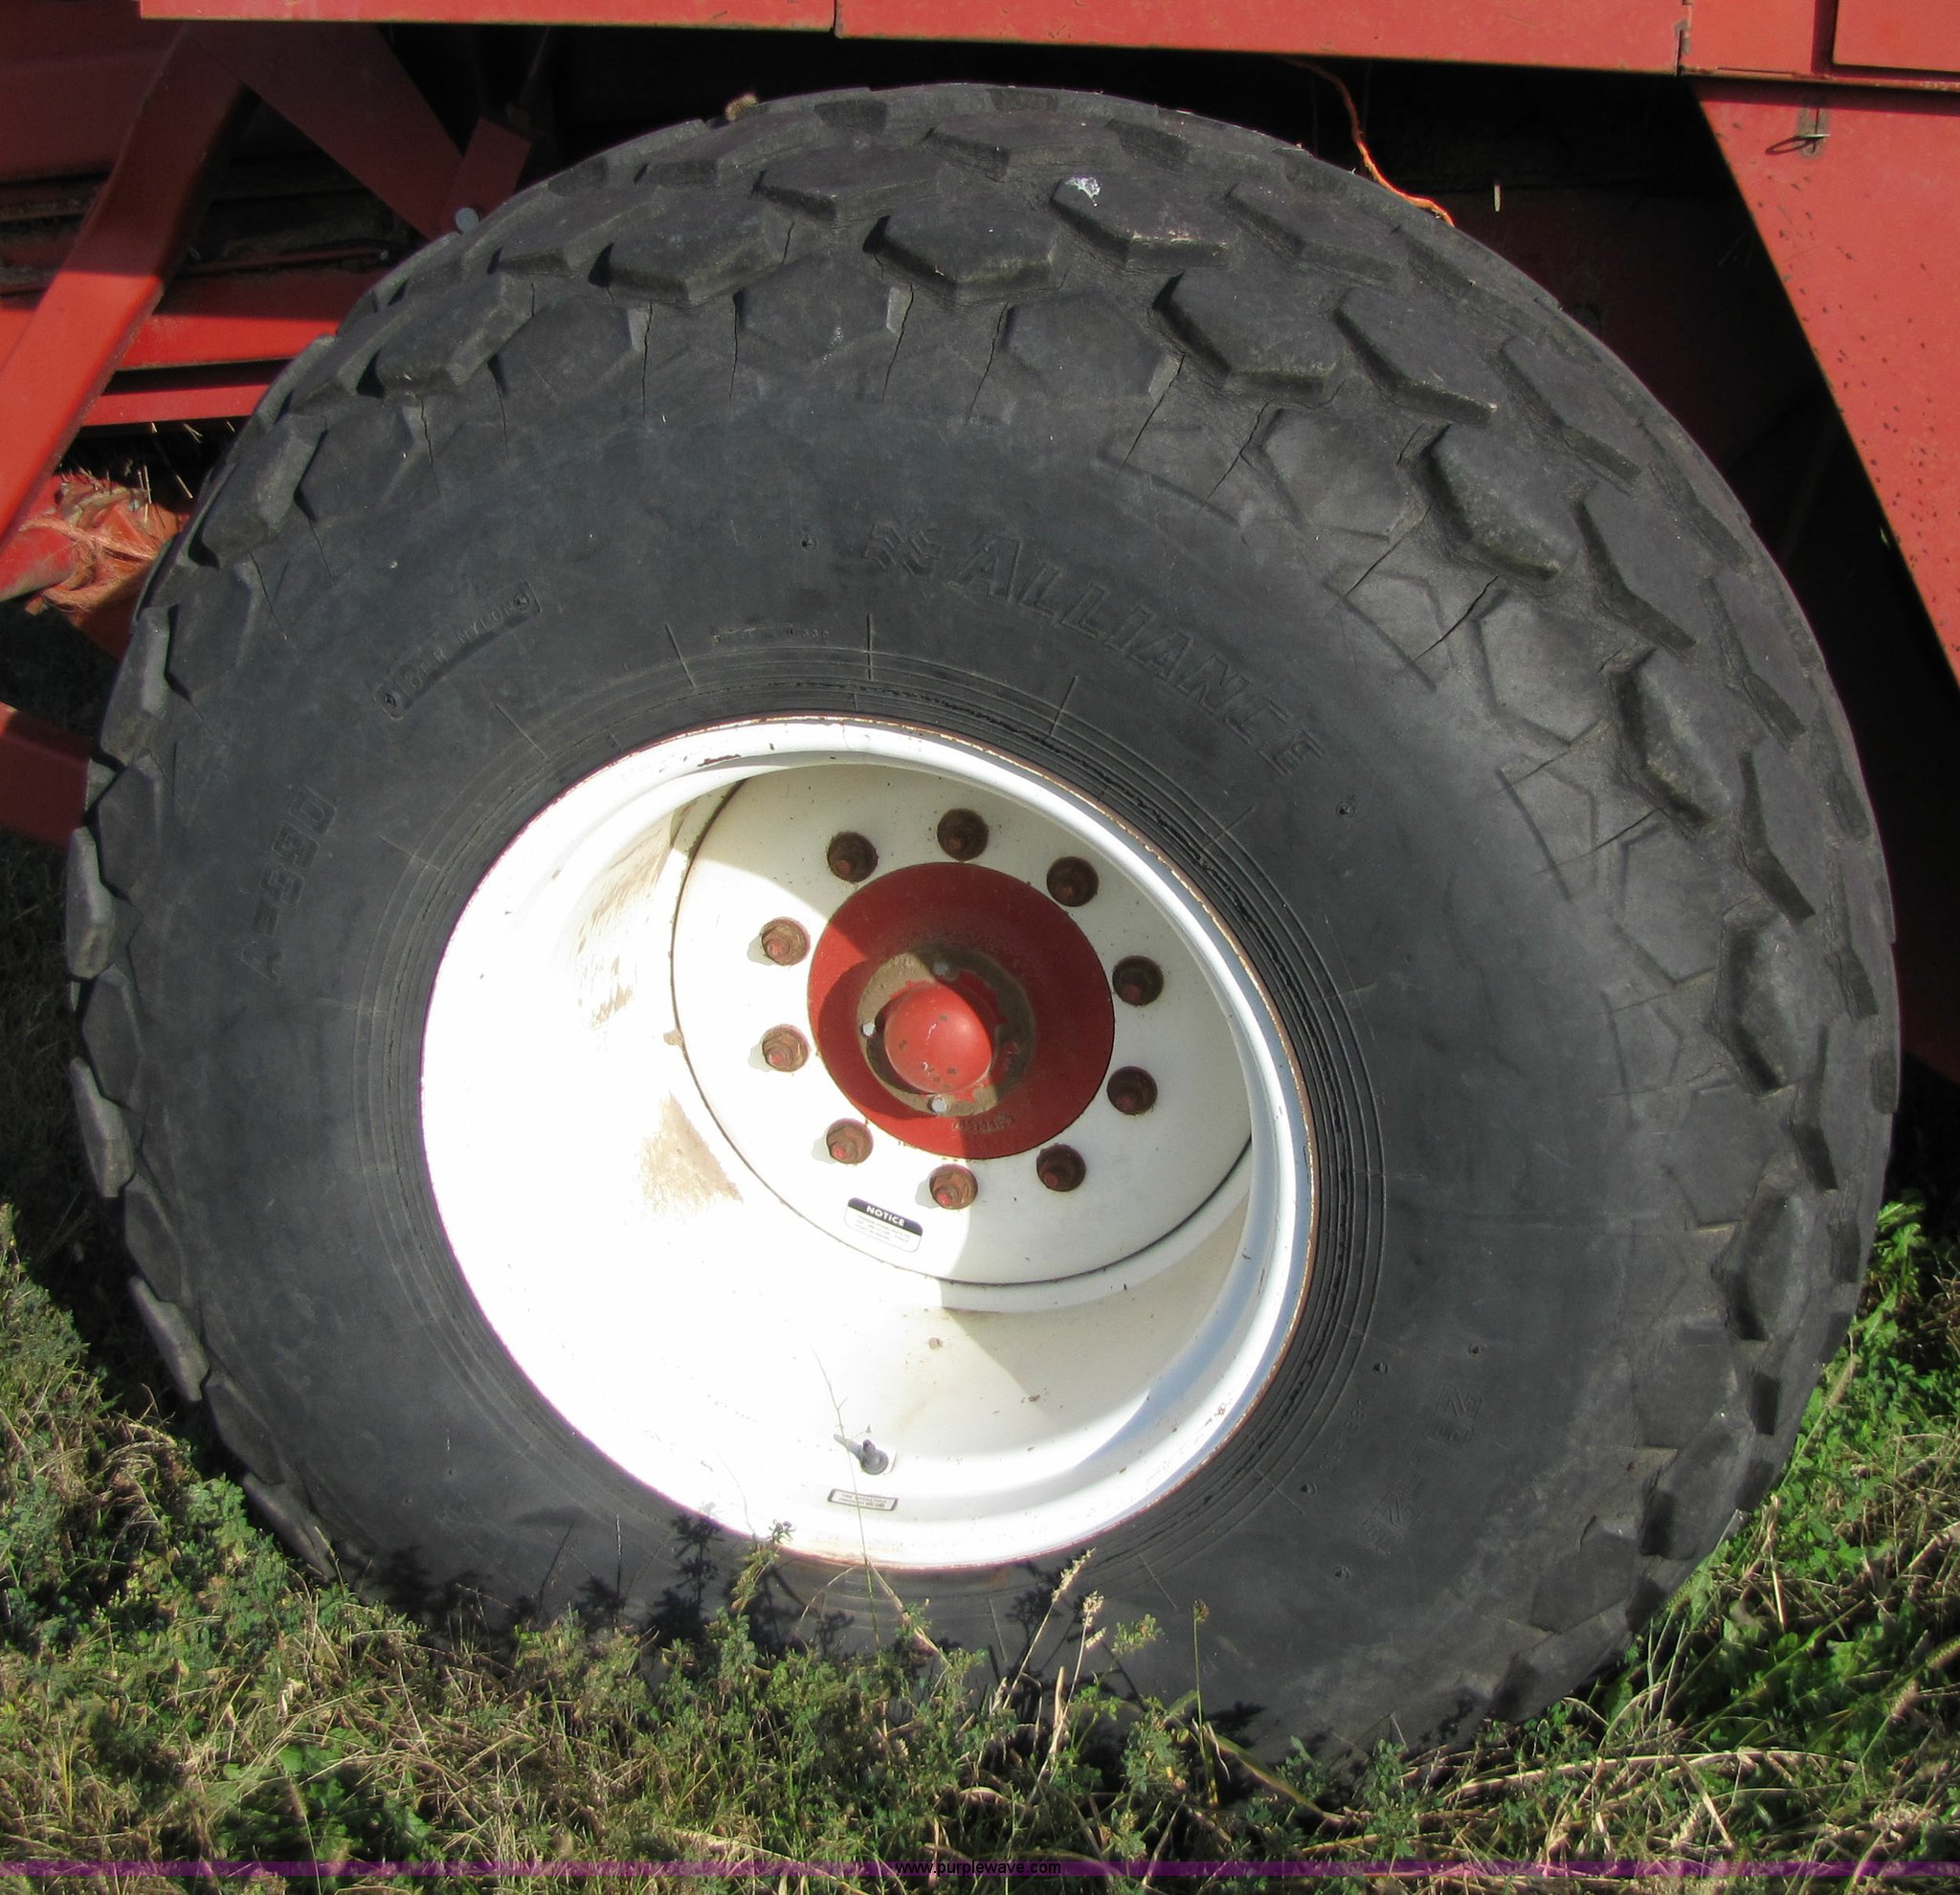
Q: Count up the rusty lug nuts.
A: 10